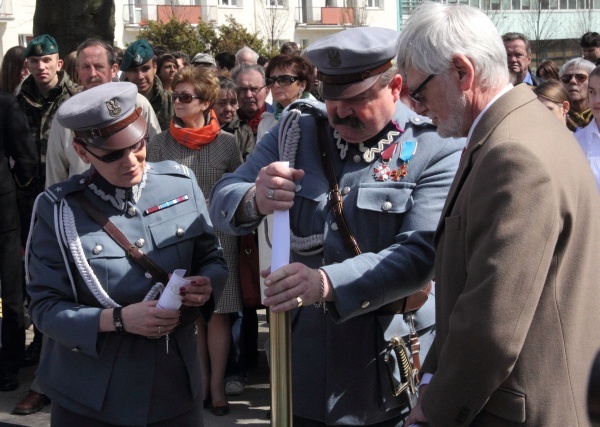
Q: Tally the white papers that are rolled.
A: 2